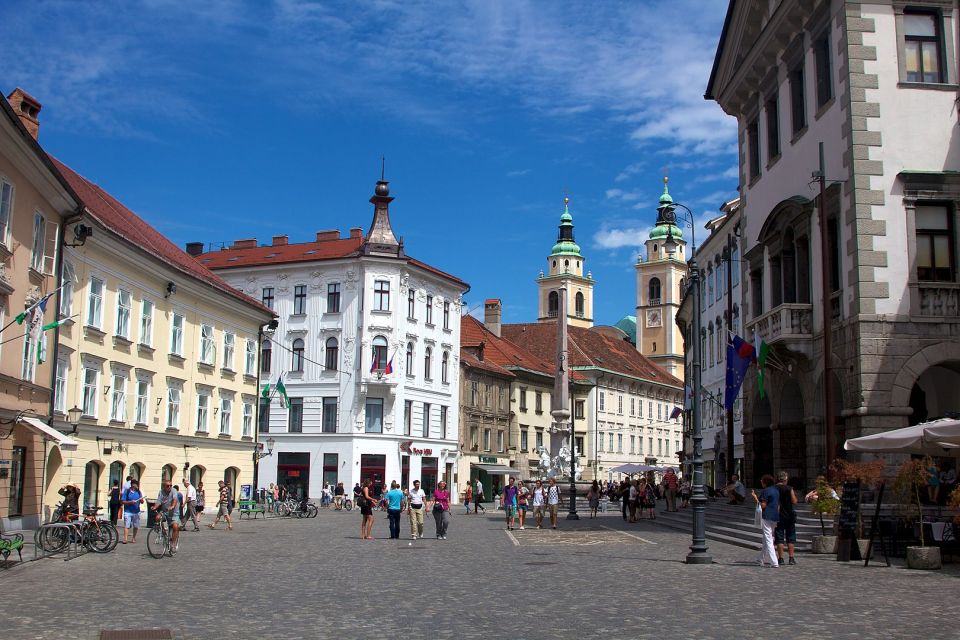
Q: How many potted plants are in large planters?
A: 3